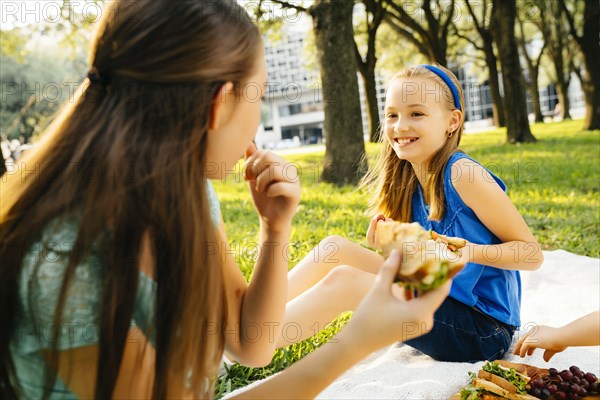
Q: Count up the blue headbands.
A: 1